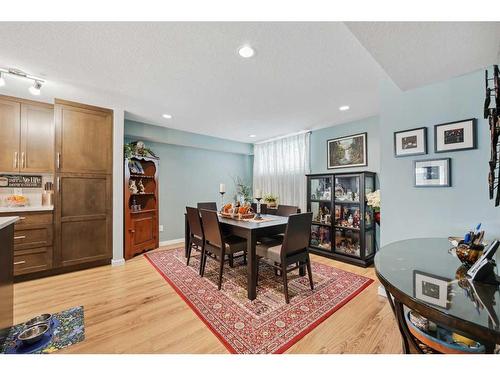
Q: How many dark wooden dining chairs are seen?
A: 6